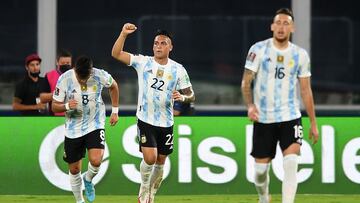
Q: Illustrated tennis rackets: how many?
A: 0